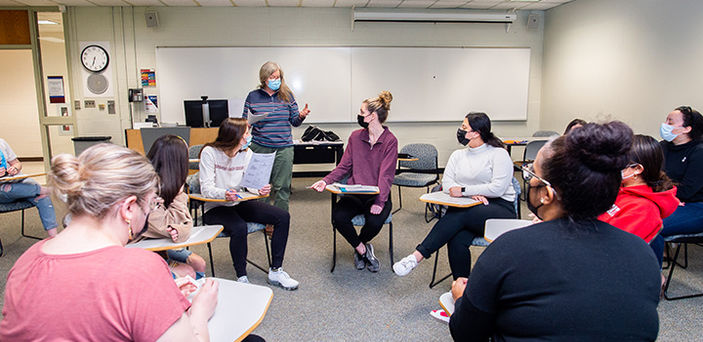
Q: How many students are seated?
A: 10